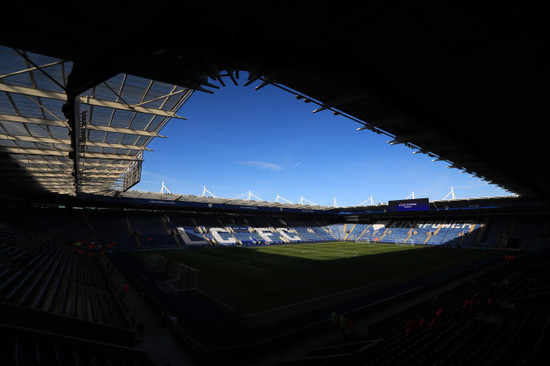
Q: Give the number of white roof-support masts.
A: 9